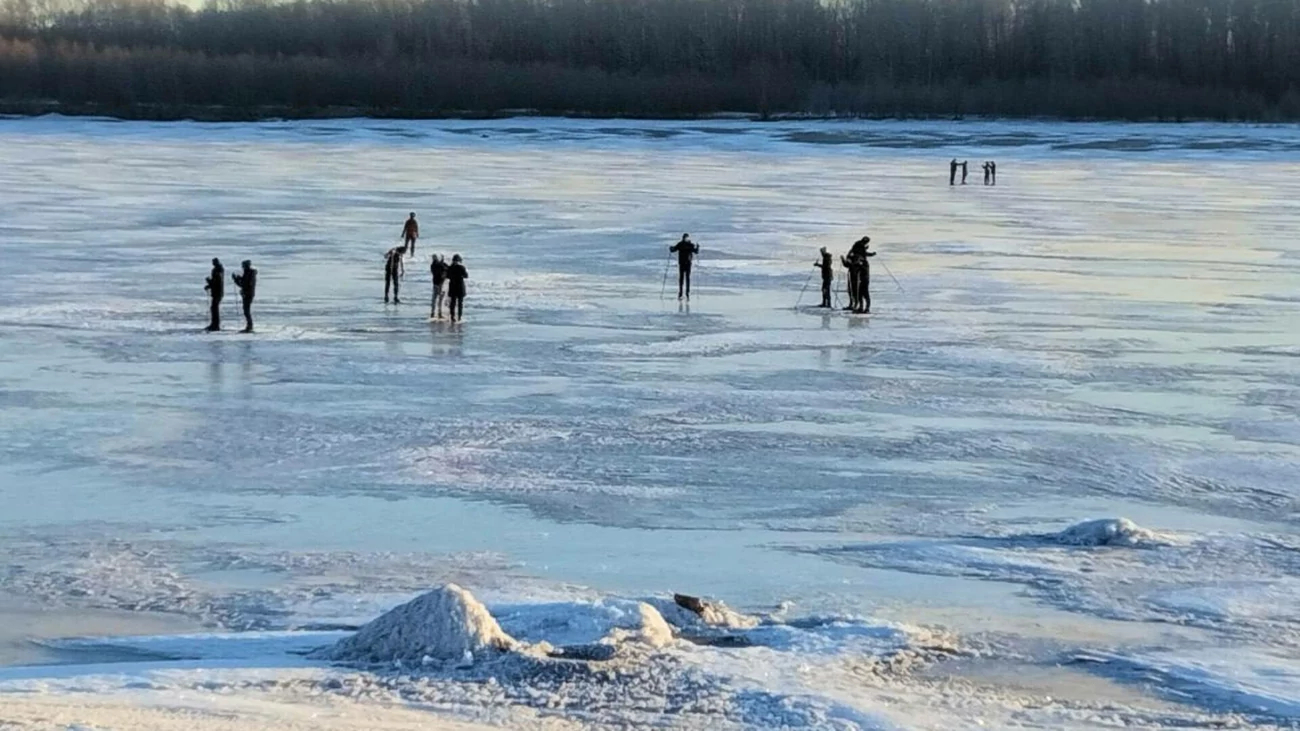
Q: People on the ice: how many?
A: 14